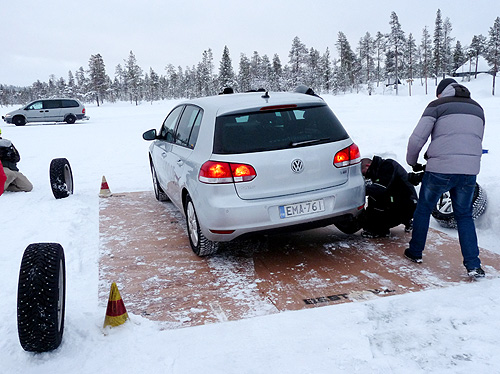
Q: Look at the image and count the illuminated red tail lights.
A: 2